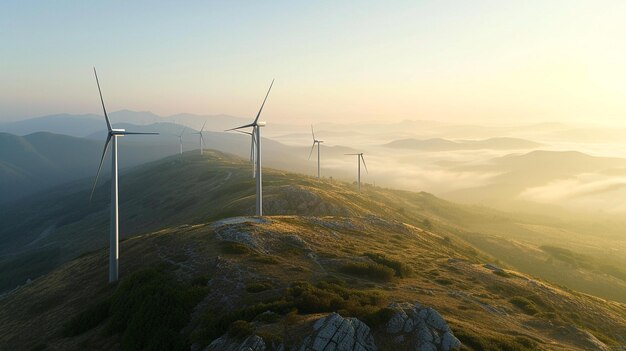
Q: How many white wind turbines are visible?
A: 7